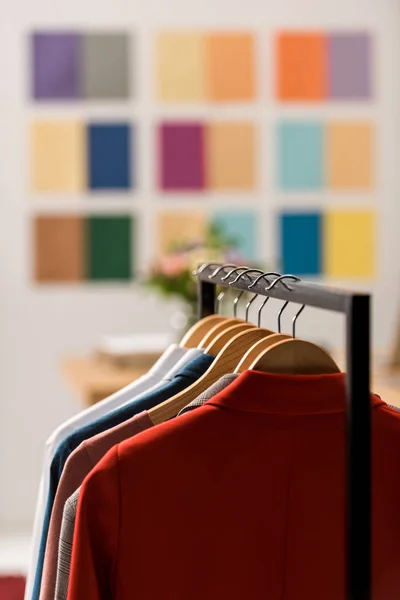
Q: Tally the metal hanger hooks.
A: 6